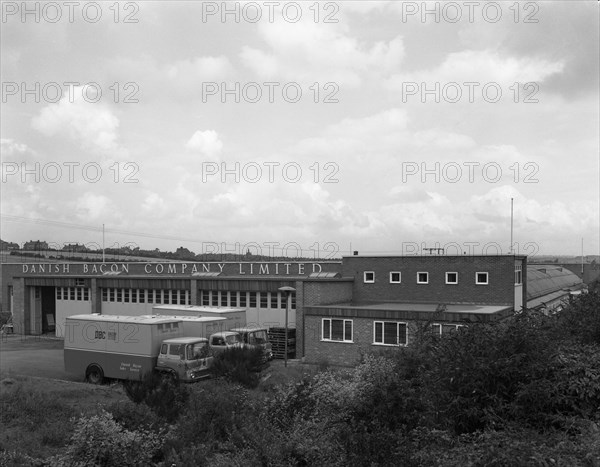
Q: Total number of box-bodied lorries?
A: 3